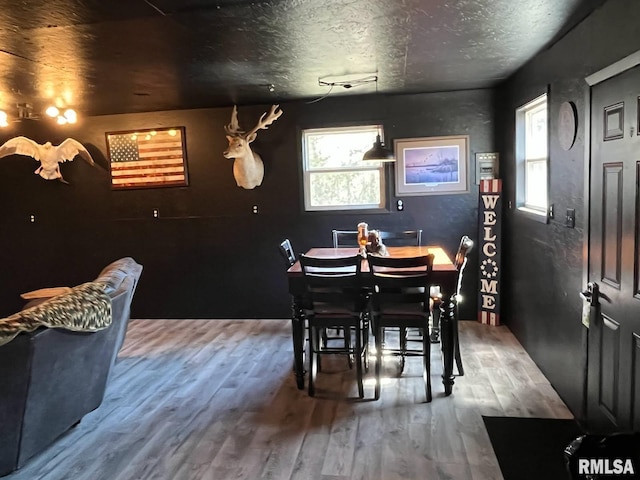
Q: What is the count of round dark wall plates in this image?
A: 1